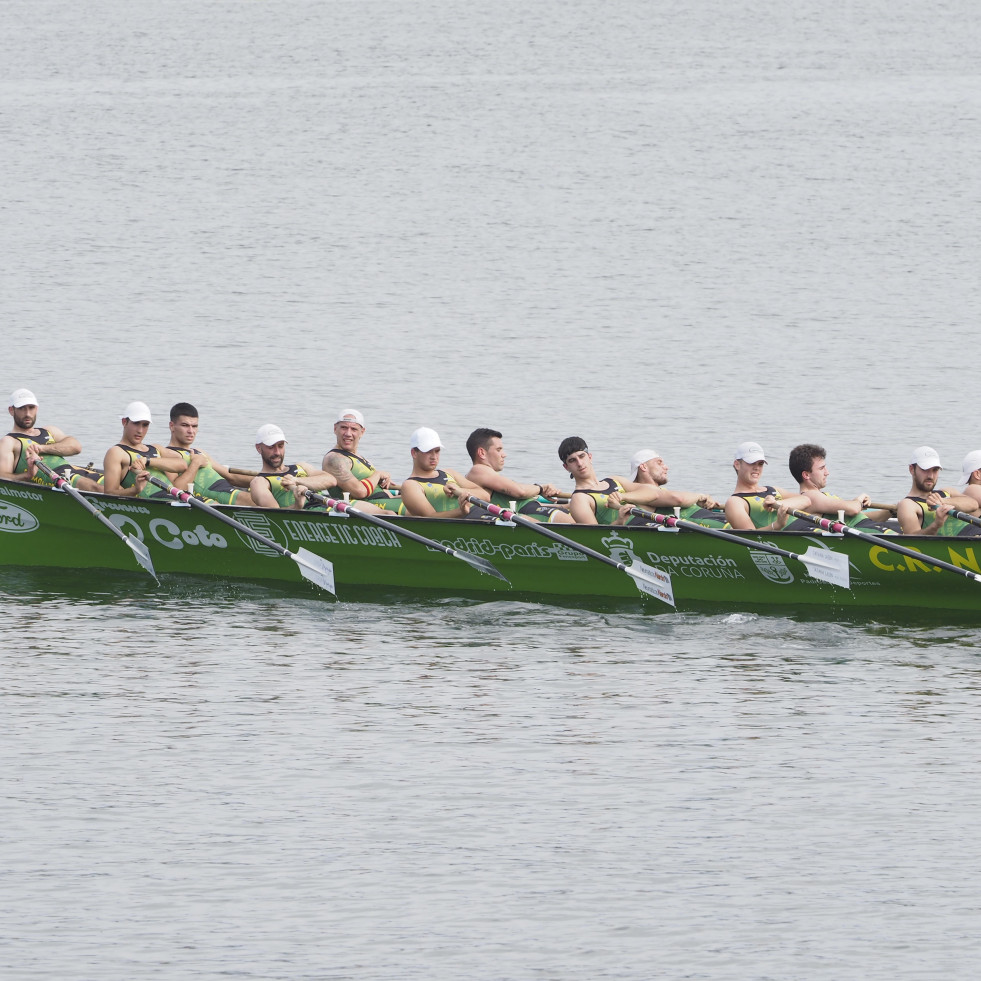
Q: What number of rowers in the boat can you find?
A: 13